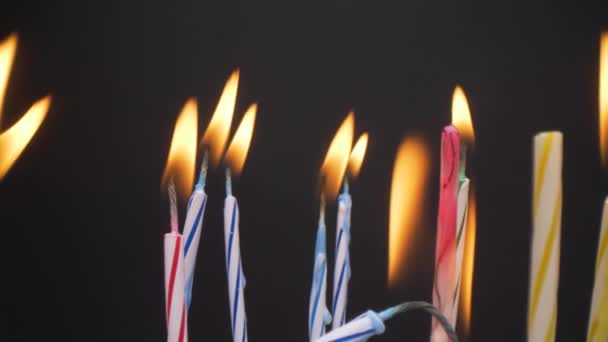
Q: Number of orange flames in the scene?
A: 11